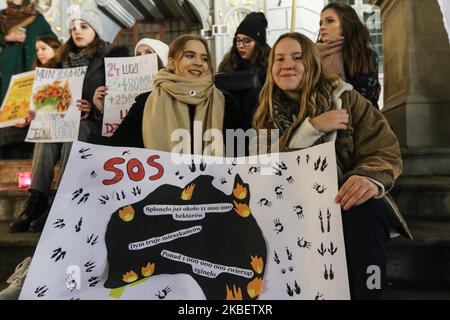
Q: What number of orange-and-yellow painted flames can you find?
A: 9